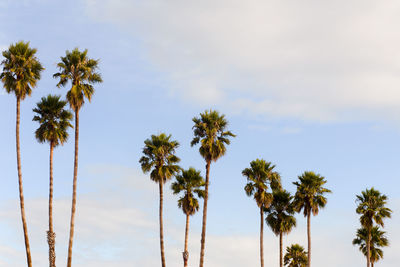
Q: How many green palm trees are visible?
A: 12